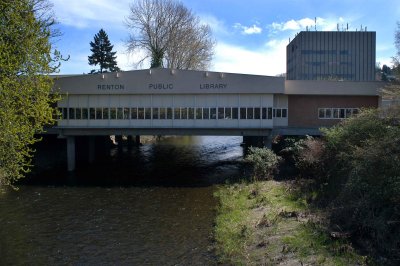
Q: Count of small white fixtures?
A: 6